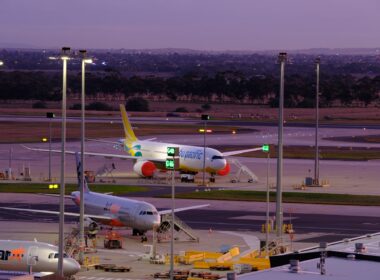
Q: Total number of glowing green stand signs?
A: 3